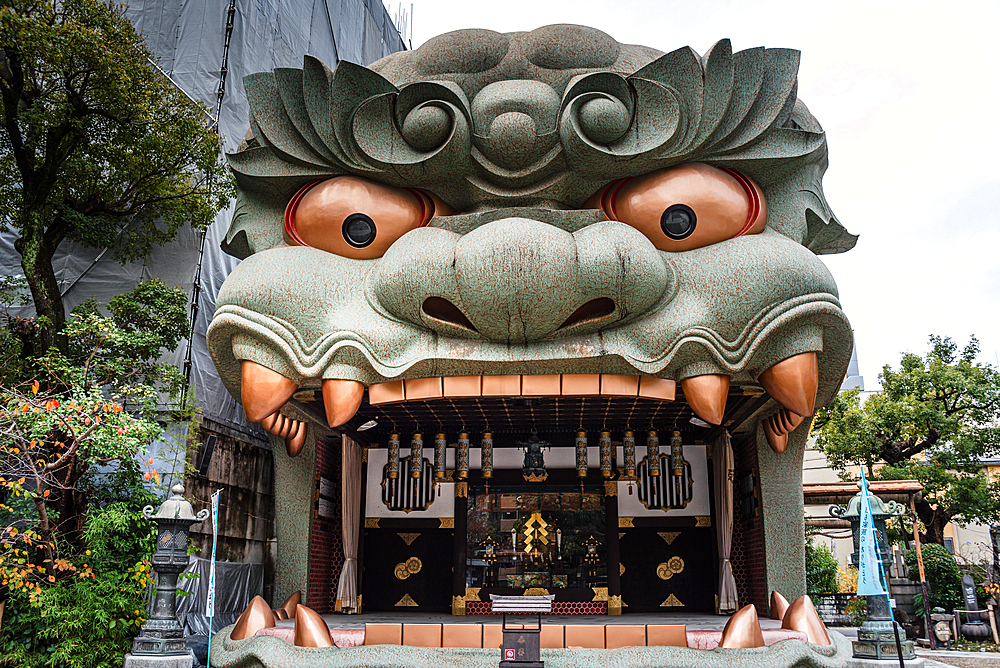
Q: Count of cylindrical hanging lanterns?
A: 10